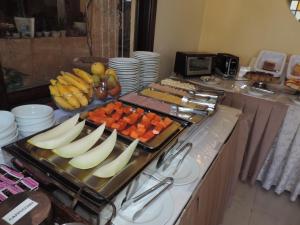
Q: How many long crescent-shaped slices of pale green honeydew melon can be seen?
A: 5